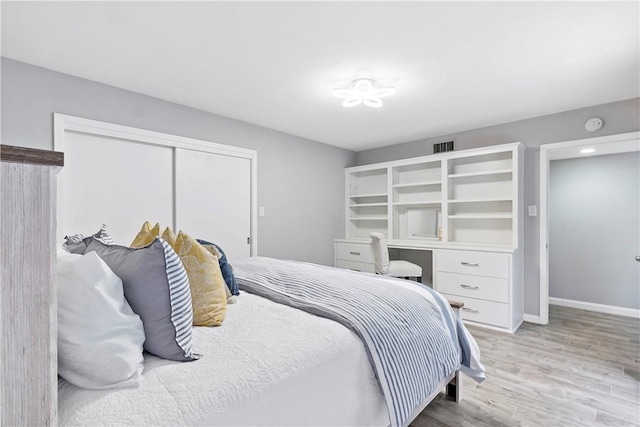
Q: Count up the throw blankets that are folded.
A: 1